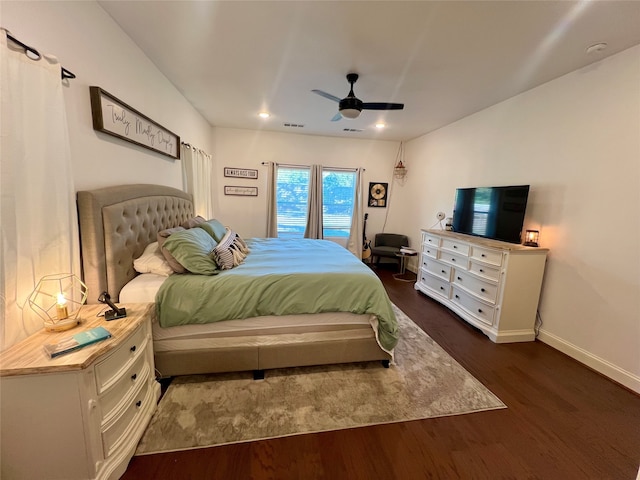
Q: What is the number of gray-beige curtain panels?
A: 3